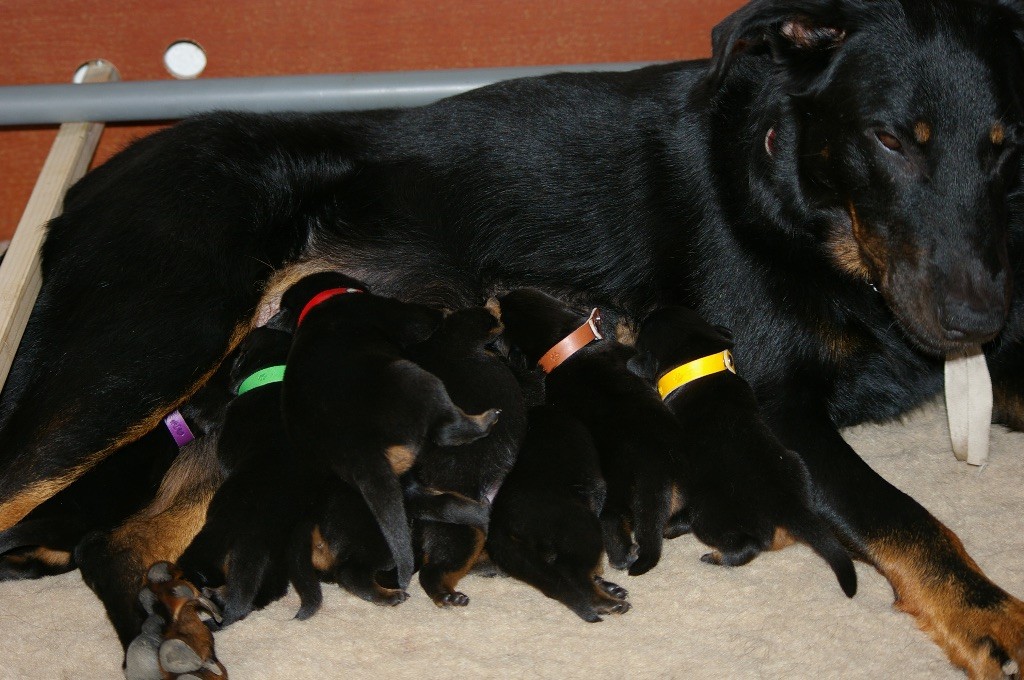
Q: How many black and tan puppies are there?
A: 8